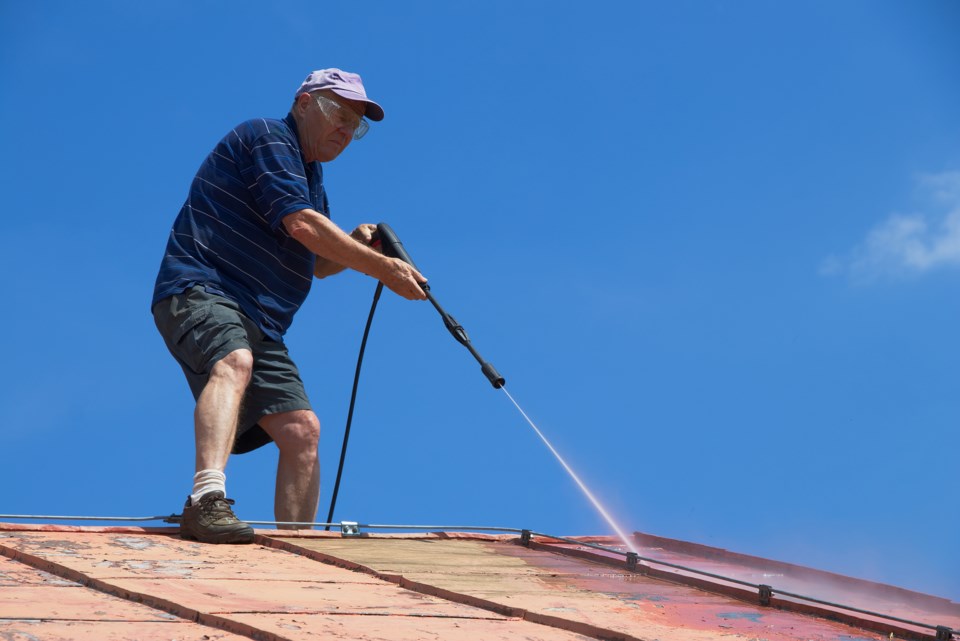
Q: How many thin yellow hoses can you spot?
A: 0